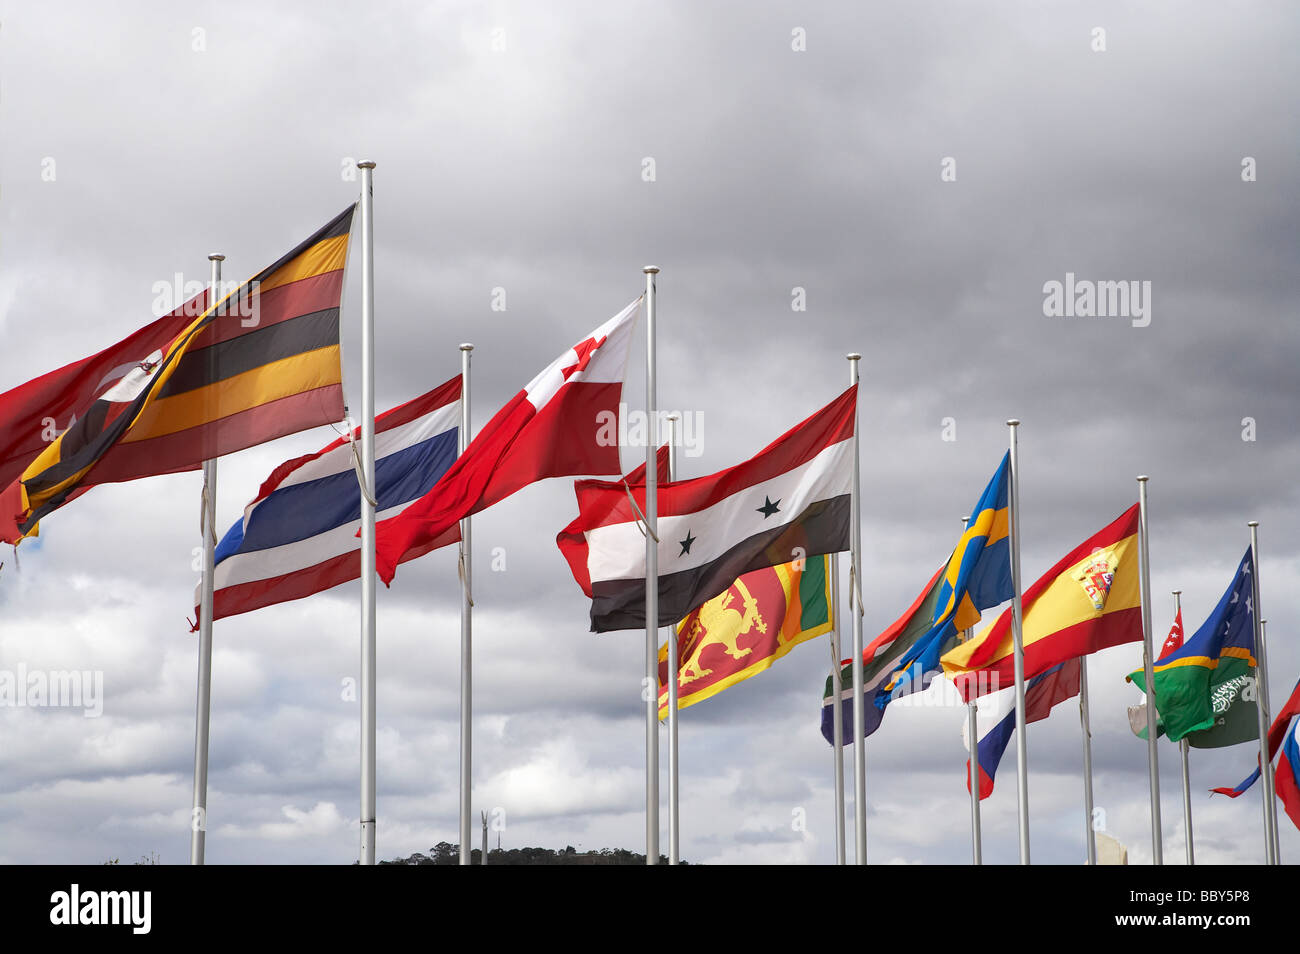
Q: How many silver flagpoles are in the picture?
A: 14